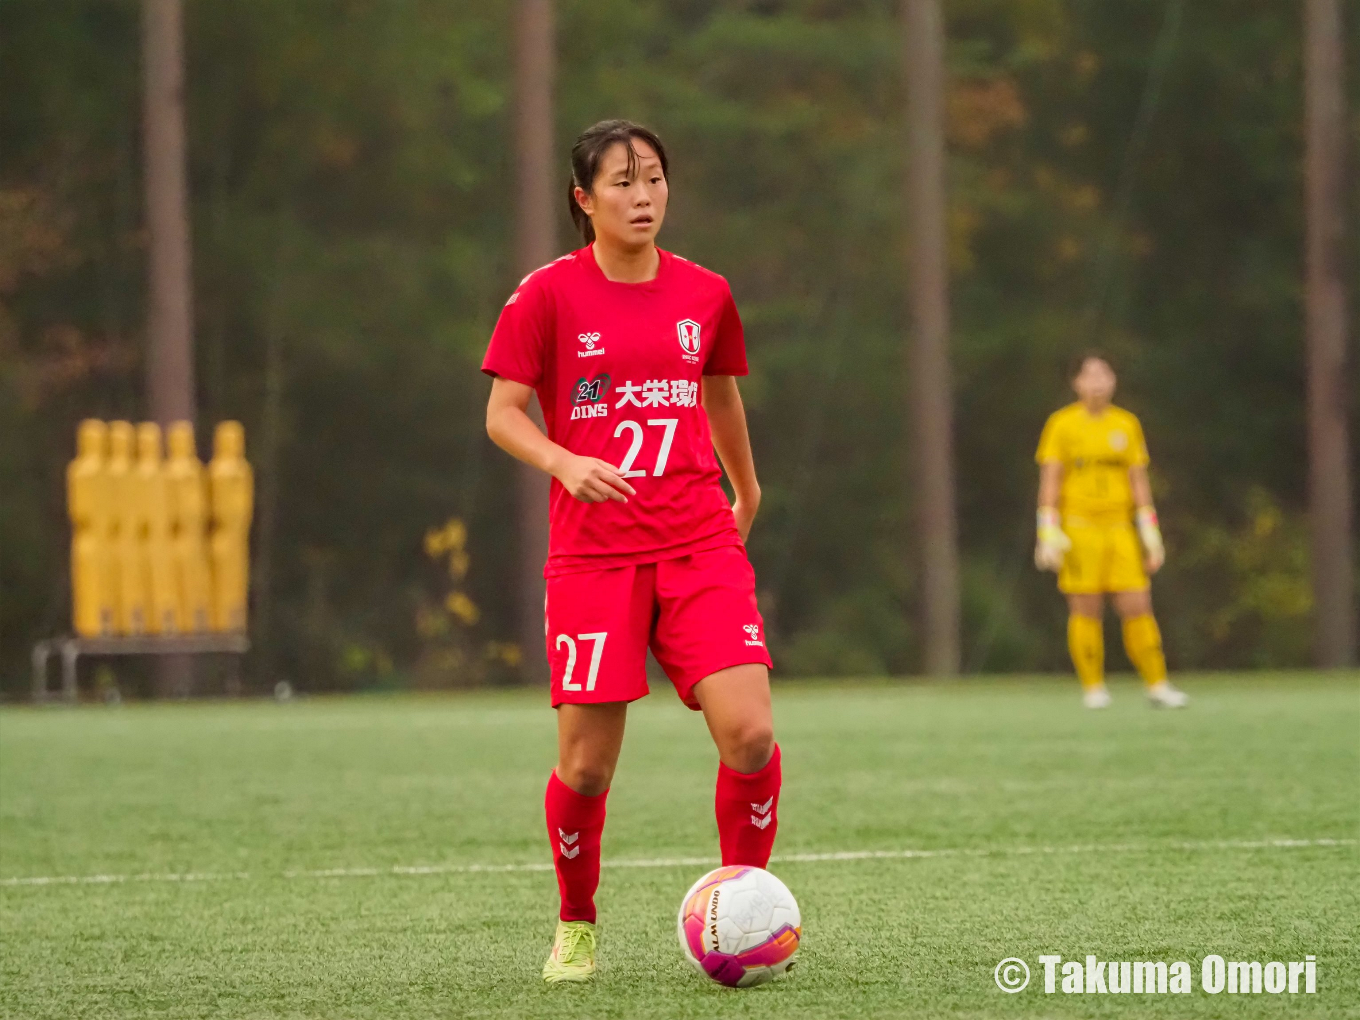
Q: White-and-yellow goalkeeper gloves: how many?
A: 2